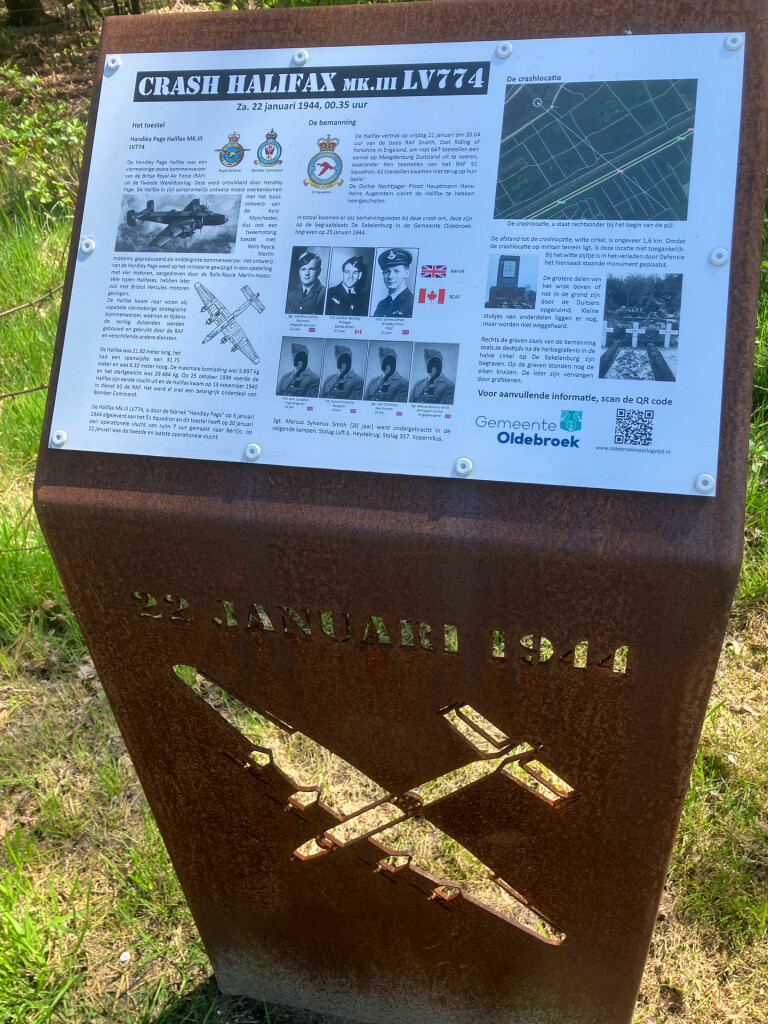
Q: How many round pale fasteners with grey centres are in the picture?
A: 10